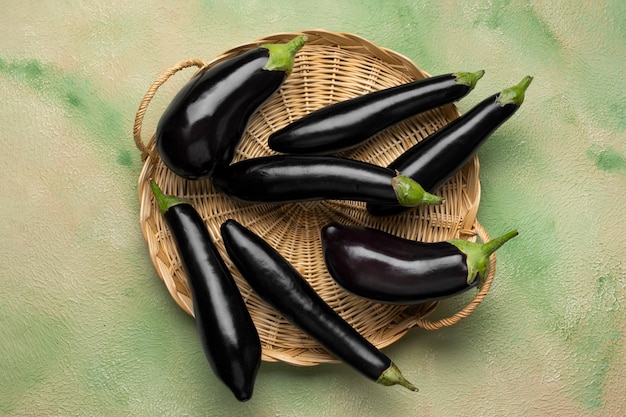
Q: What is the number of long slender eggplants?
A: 5